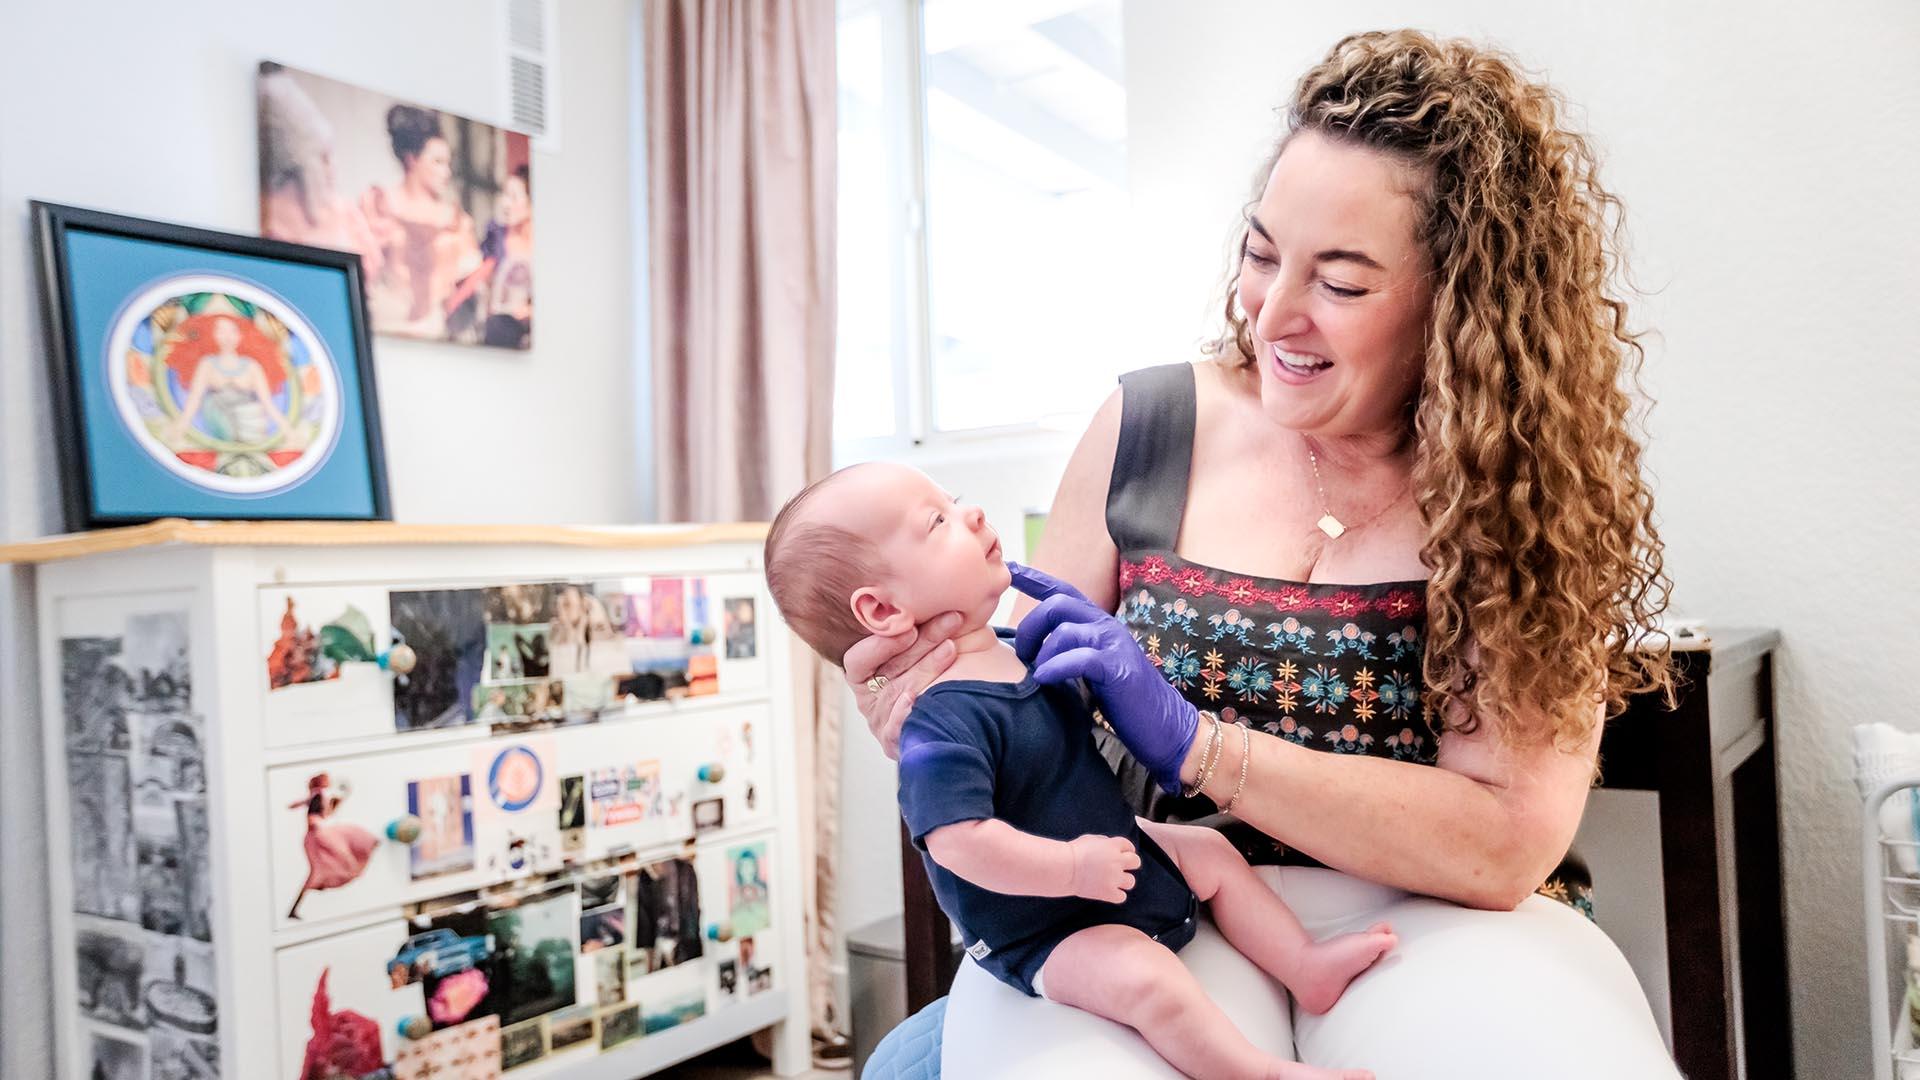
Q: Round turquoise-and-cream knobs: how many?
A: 6